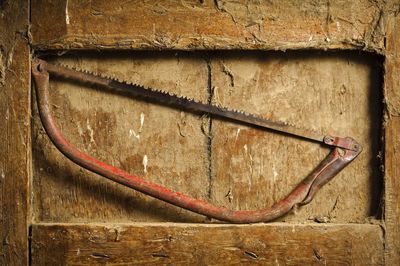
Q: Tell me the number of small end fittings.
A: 2